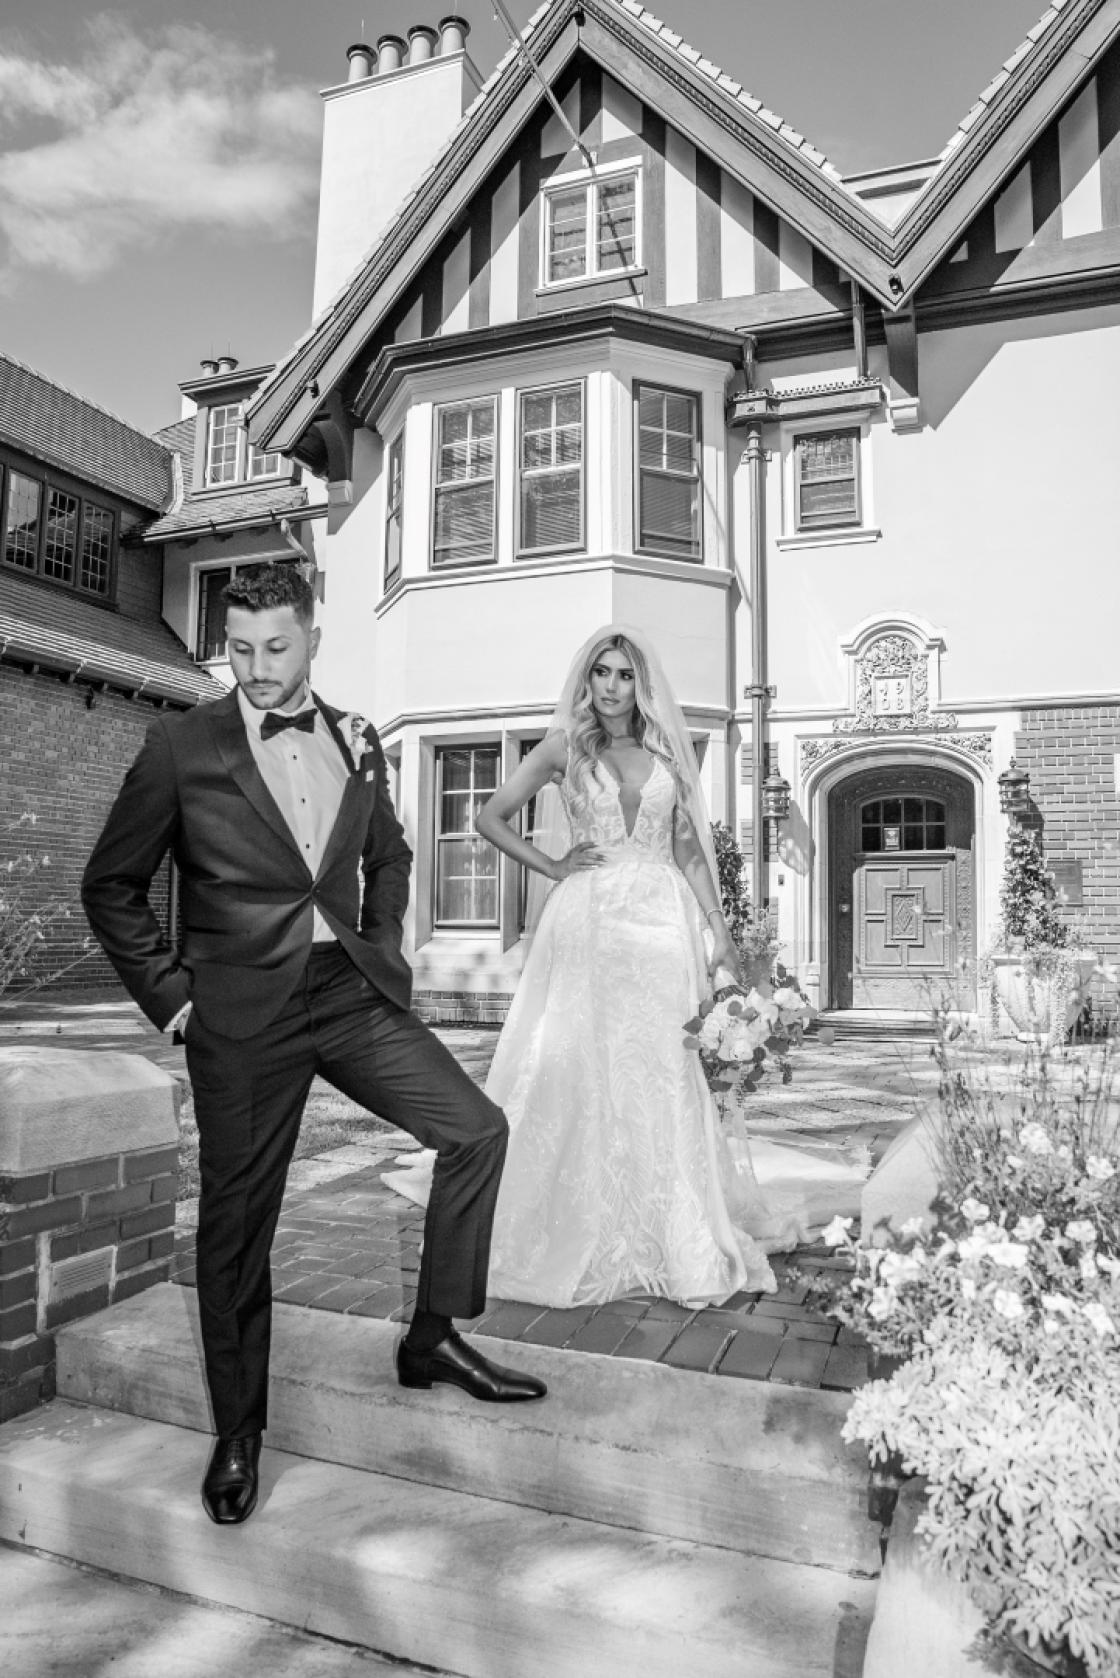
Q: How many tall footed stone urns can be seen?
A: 1